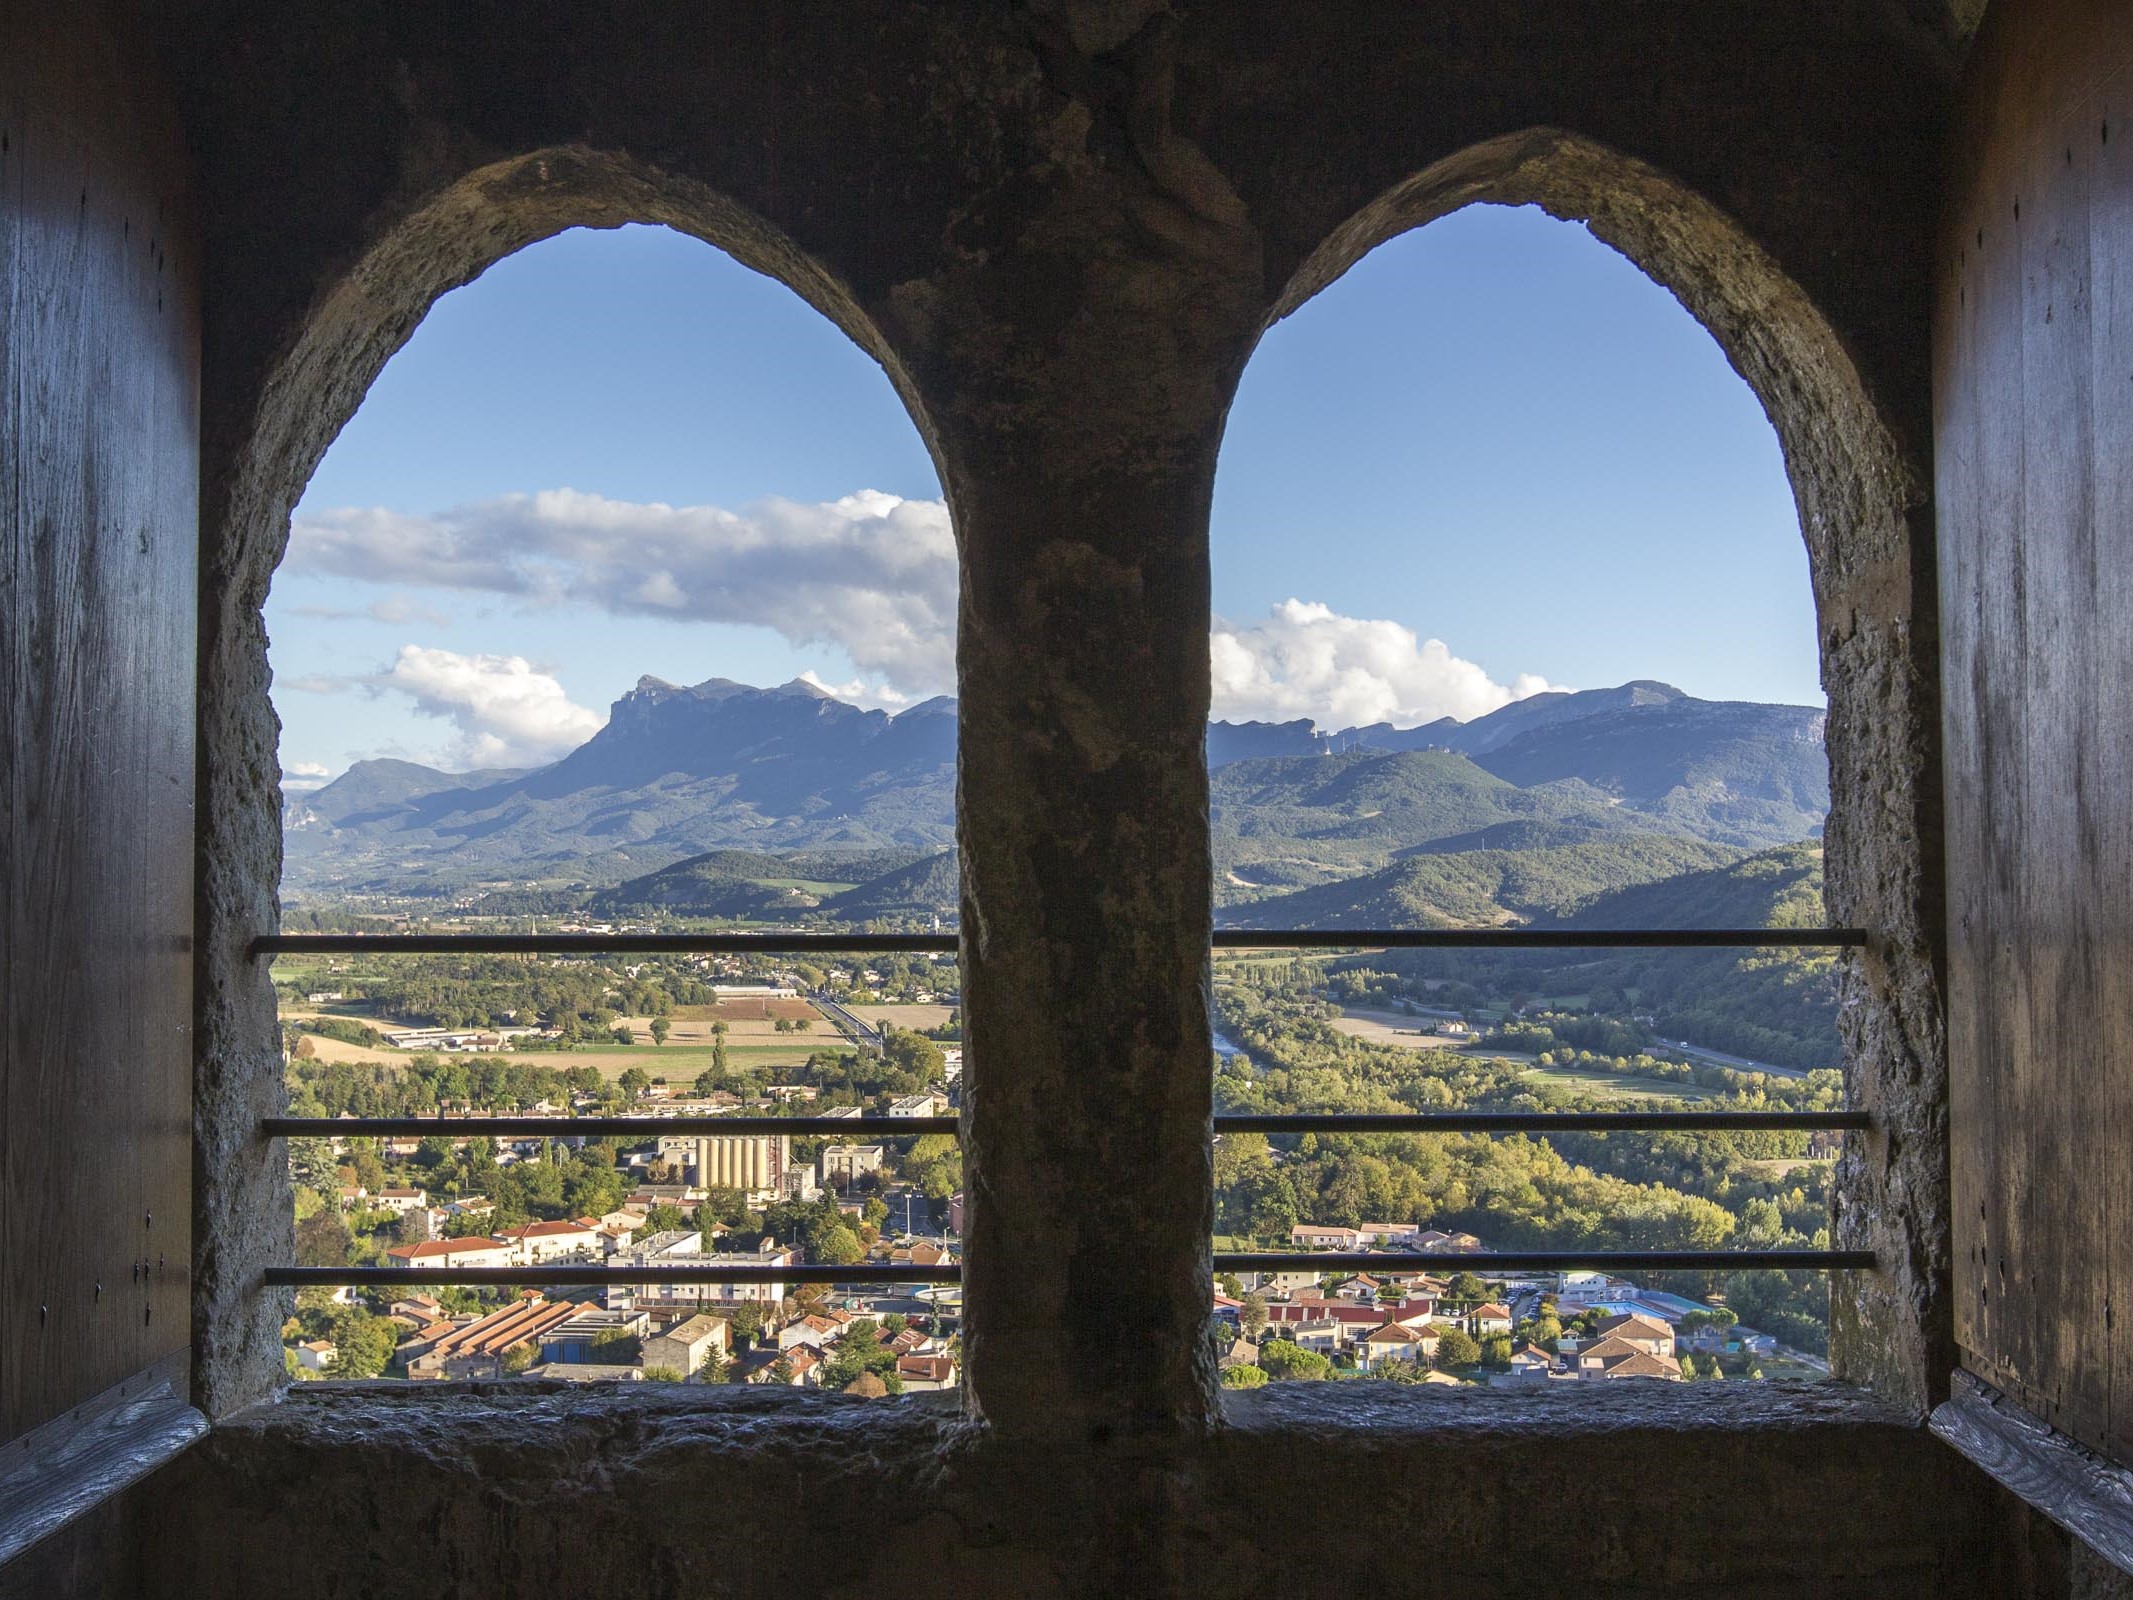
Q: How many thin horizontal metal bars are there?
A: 6